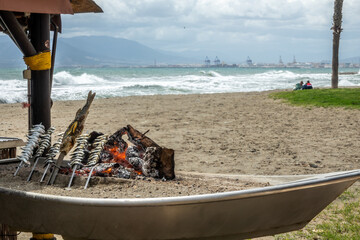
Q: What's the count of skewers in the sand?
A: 6